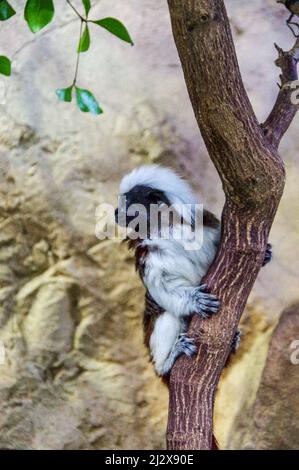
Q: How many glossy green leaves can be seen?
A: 8